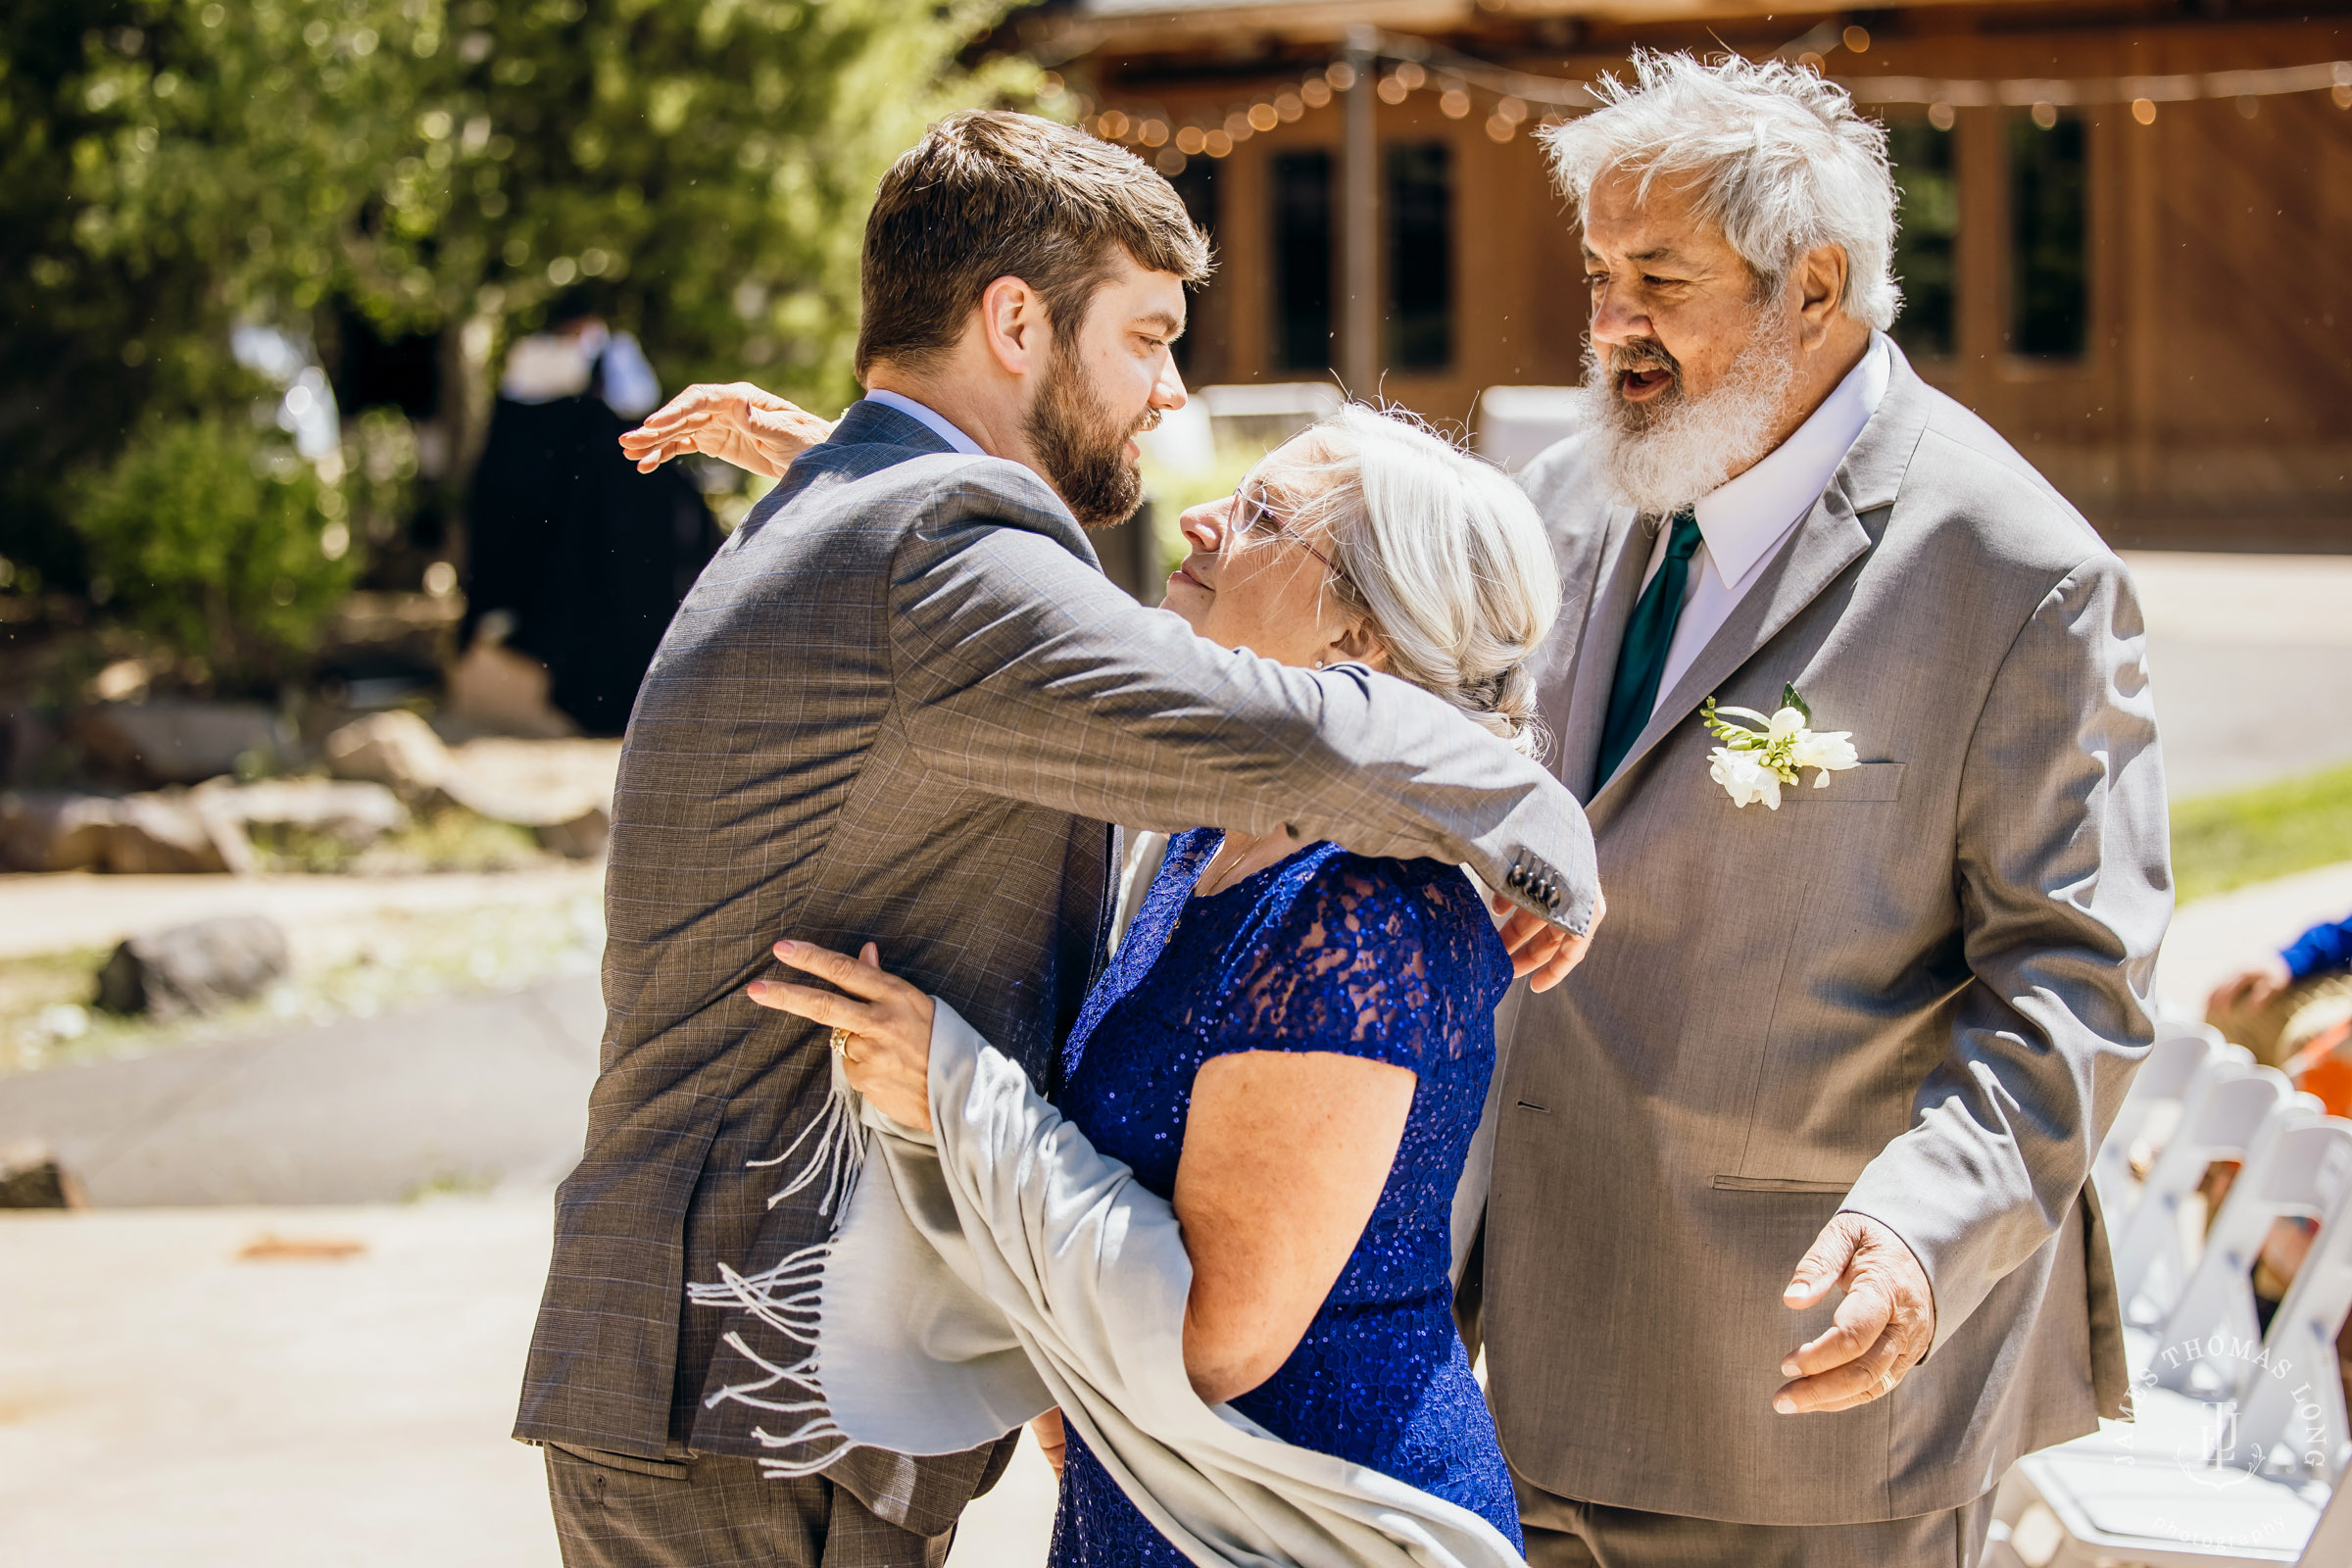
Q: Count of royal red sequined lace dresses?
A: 0